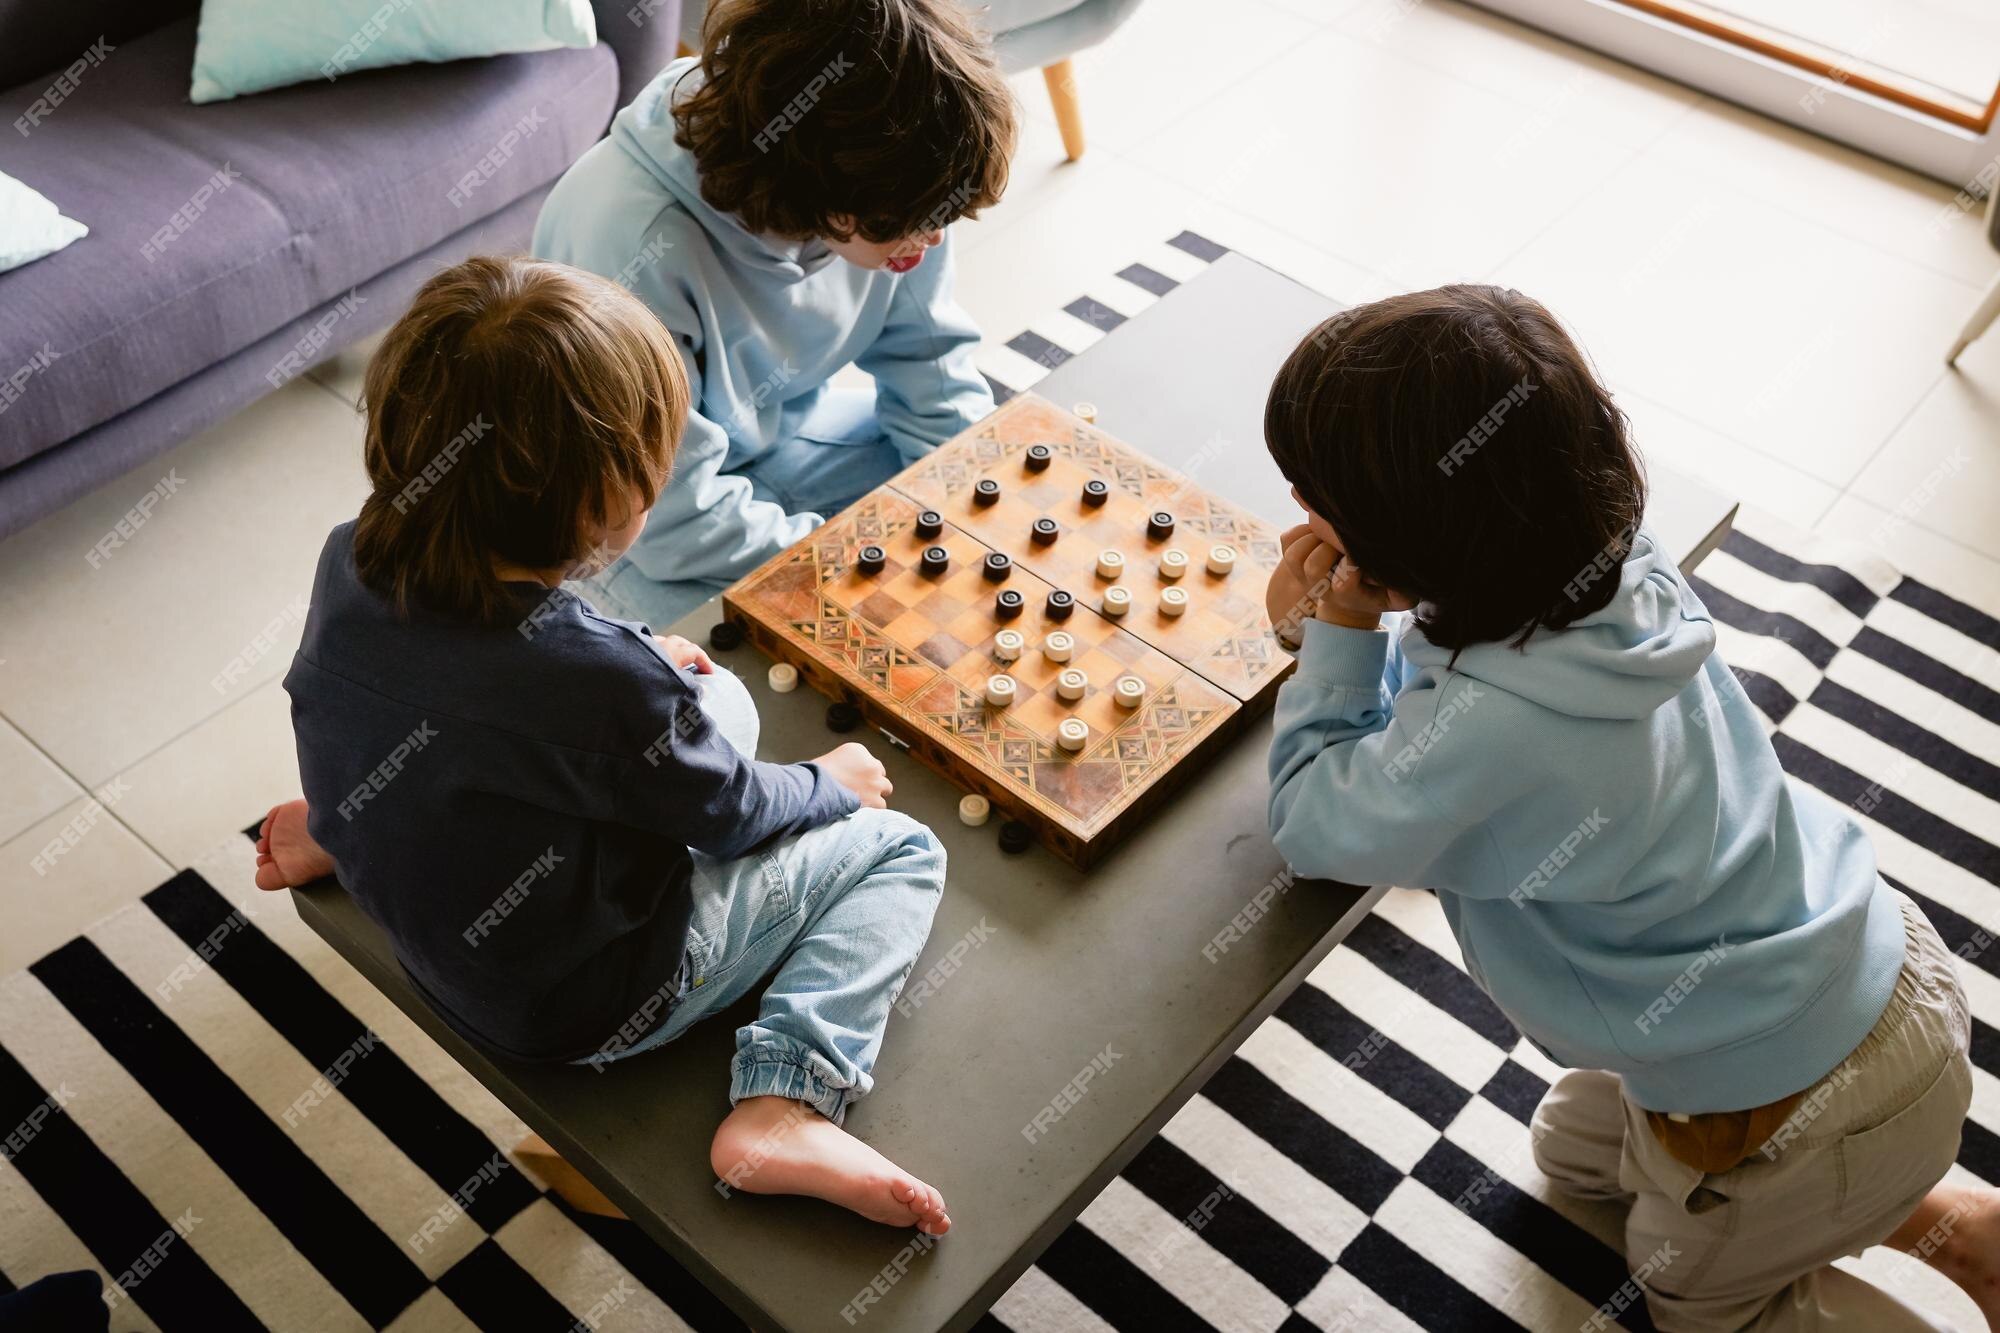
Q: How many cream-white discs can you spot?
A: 14